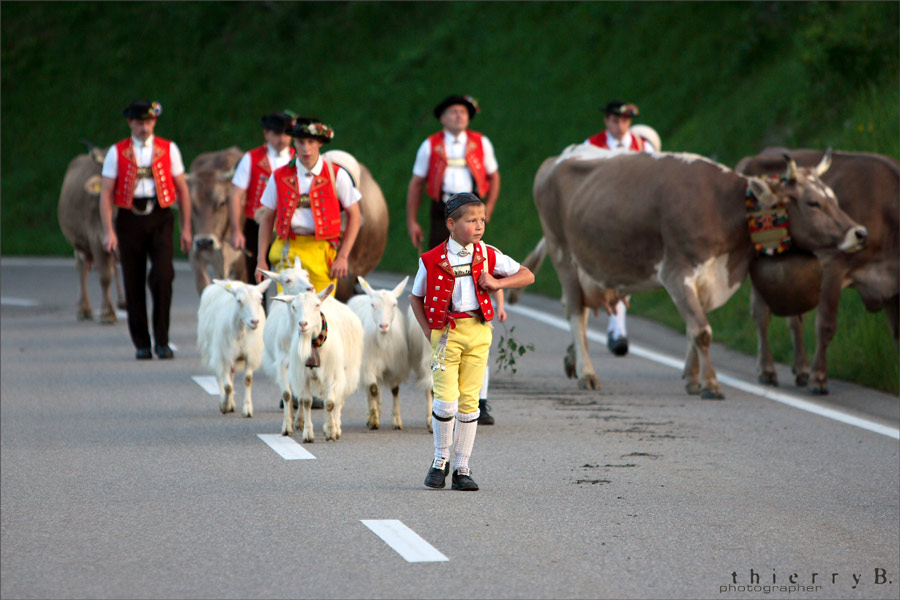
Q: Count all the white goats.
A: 5